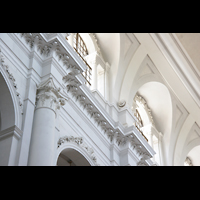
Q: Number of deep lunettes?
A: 3